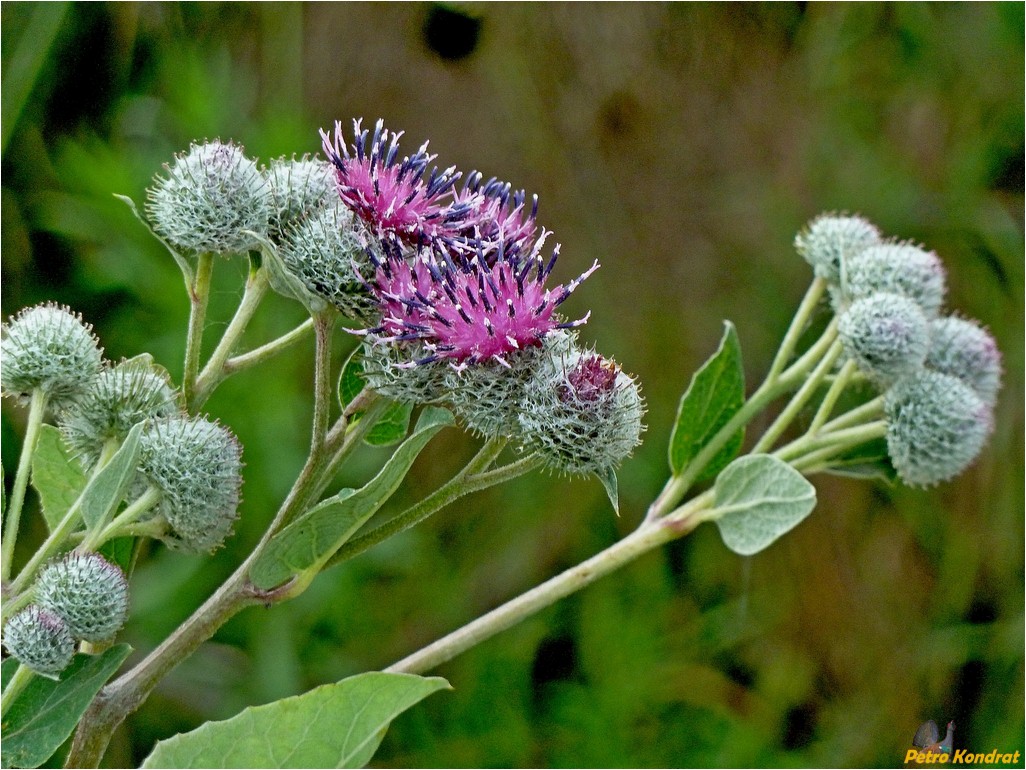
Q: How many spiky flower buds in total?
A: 14